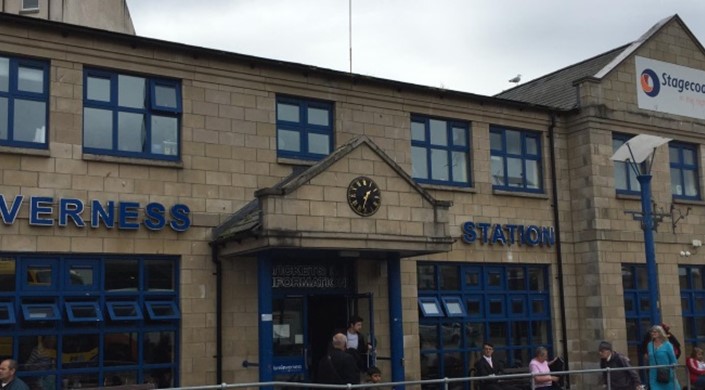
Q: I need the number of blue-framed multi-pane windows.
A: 11